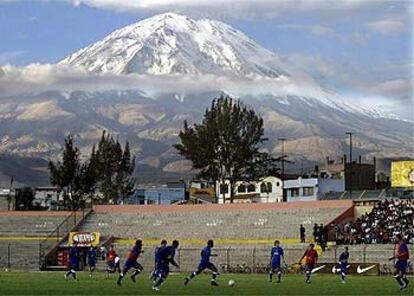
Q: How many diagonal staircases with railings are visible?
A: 1